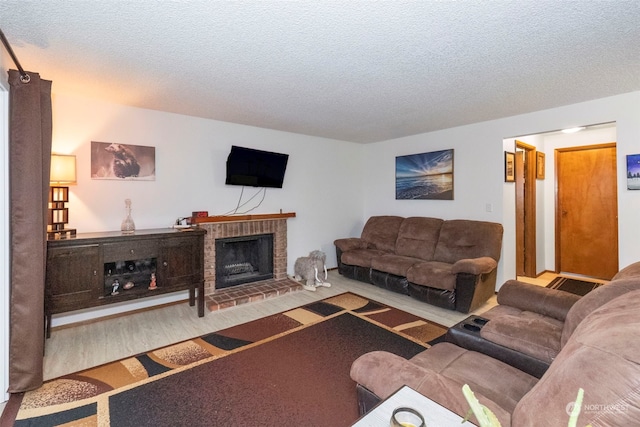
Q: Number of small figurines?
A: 2